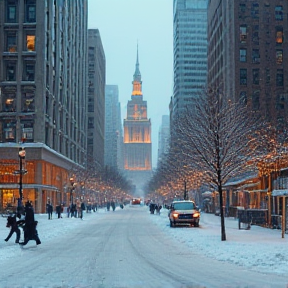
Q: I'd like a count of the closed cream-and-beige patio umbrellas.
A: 0